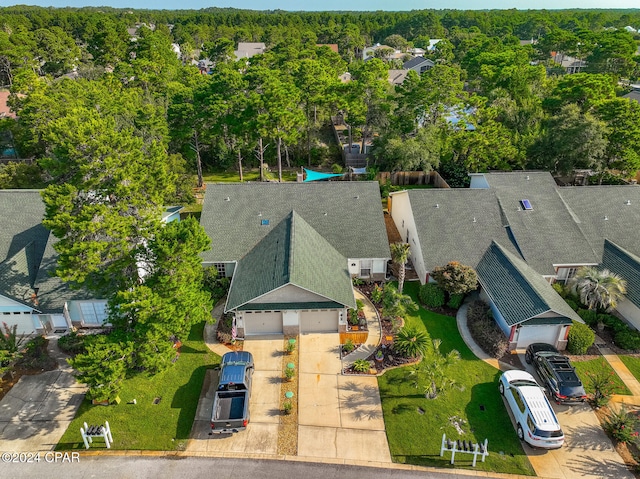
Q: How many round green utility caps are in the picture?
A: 3